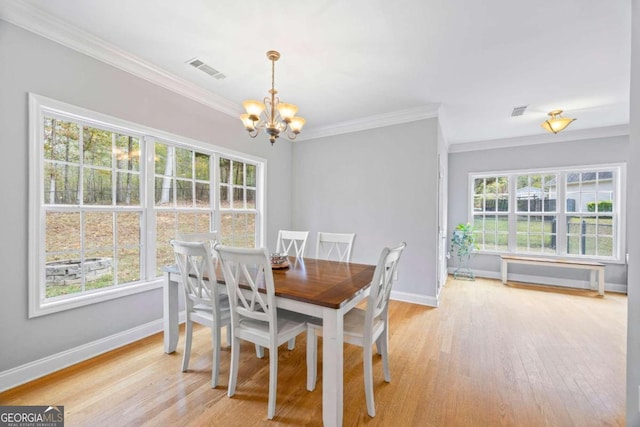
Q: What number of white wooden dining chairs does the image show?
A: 6